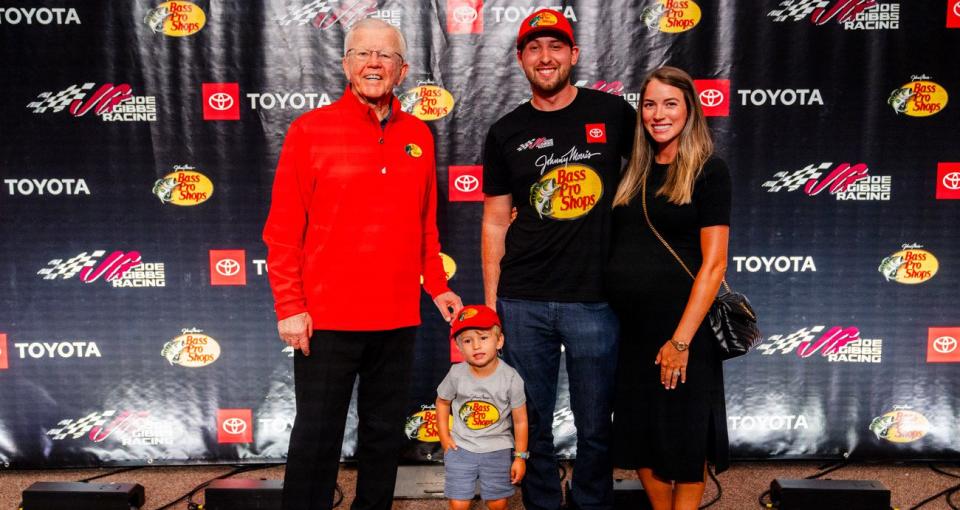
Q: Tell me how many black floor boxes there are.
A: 4